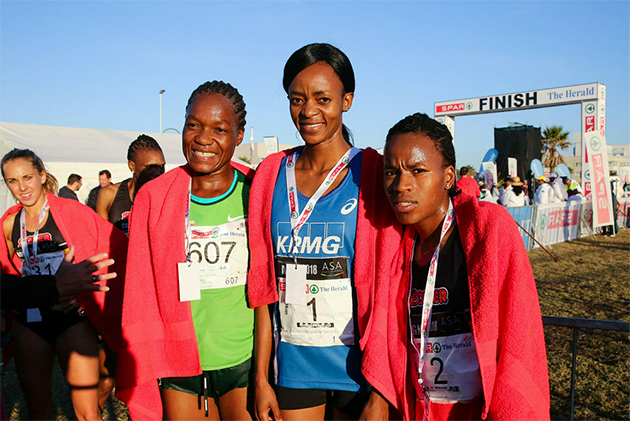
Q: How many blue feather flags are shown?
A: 3